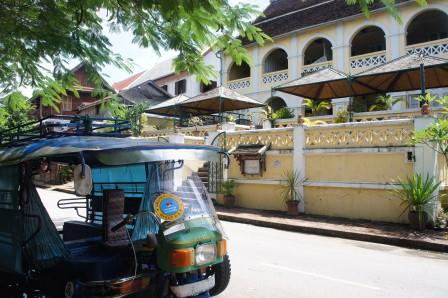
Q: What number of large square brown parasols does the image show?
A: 4